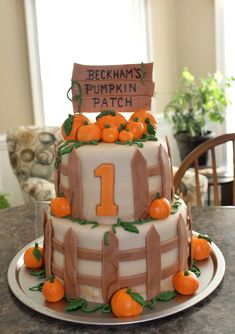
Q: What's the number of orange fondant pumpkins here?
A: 14